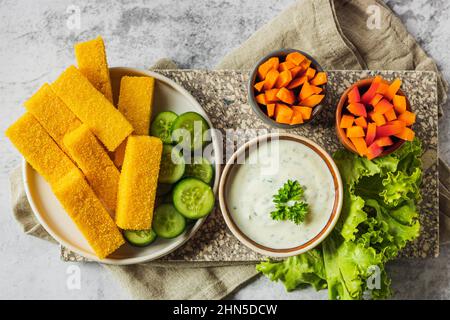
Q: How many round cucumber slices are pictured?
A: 7